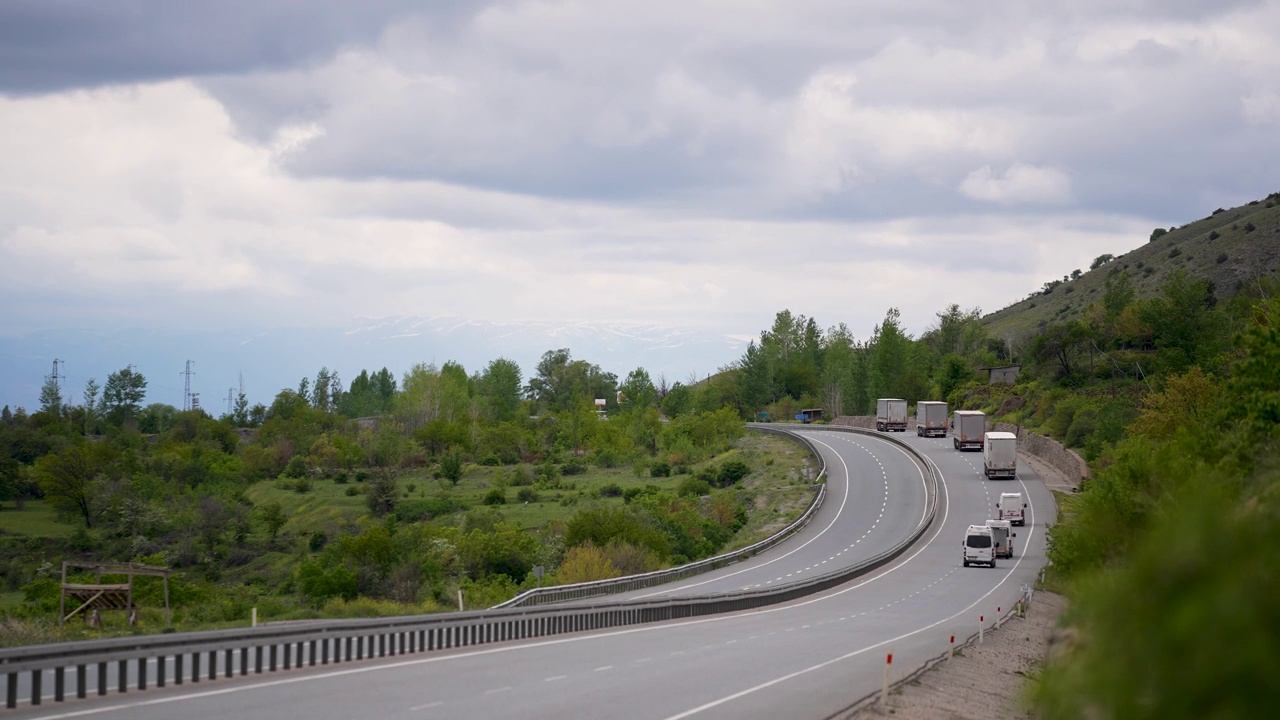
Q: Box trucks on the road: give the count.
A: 4